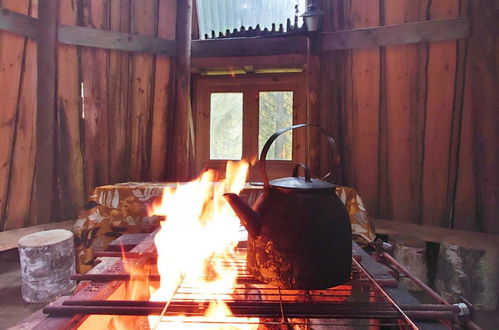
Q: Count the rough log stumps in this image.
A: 3